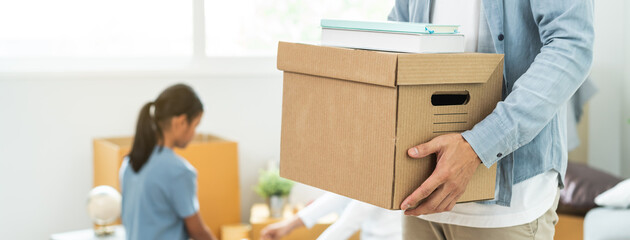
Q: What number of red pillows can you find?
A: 0